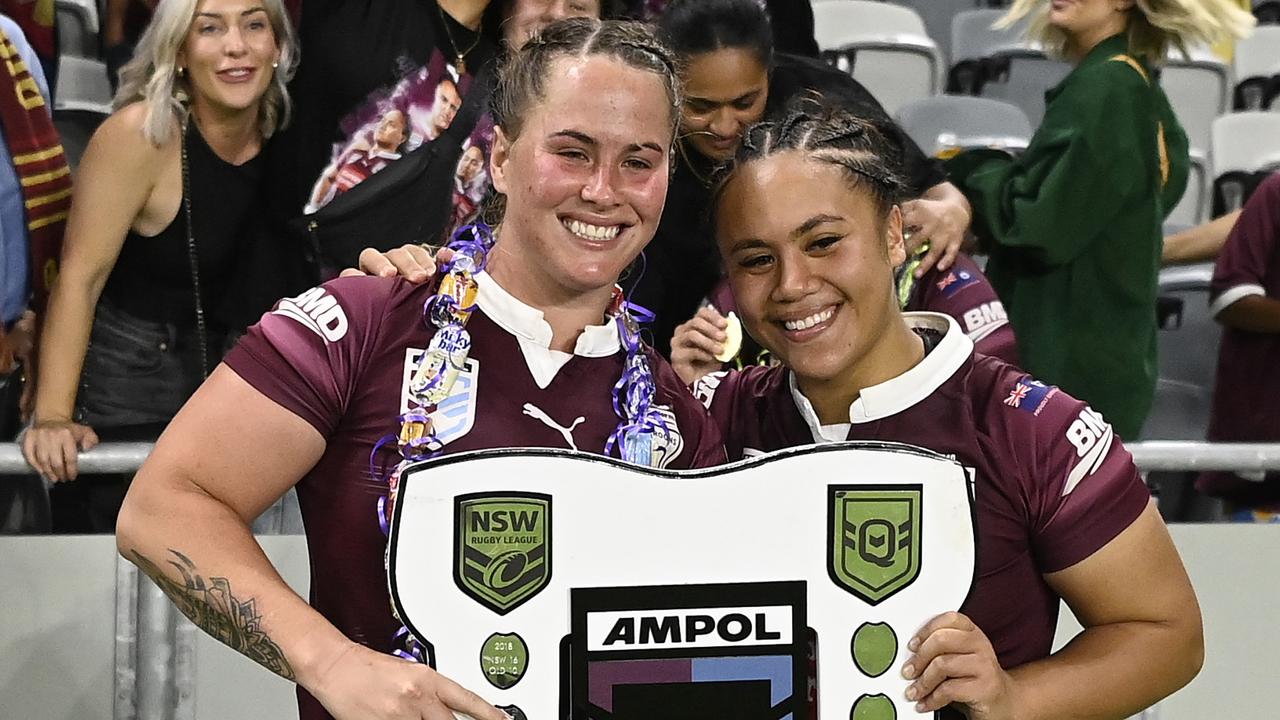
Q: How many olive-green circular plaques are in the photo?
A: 3